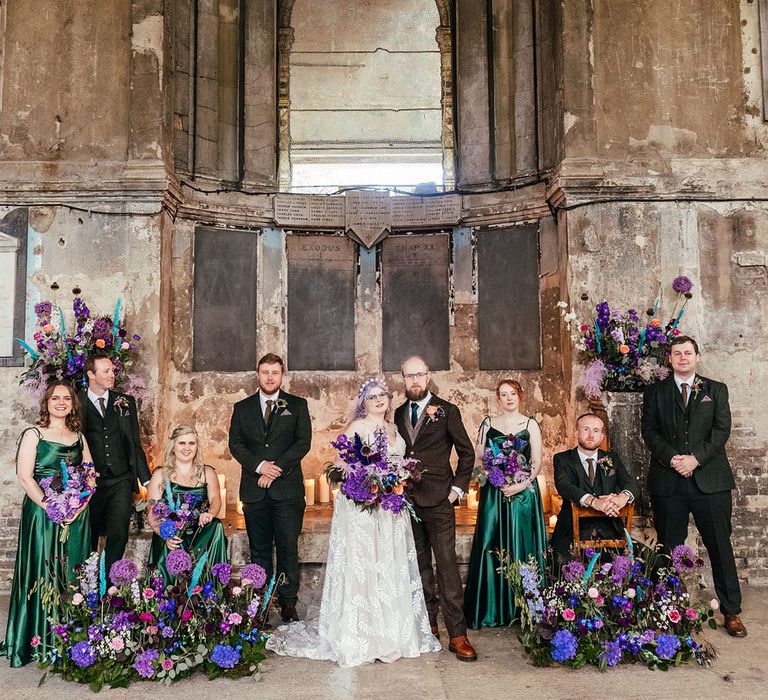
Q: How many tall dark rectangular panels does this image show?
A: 4